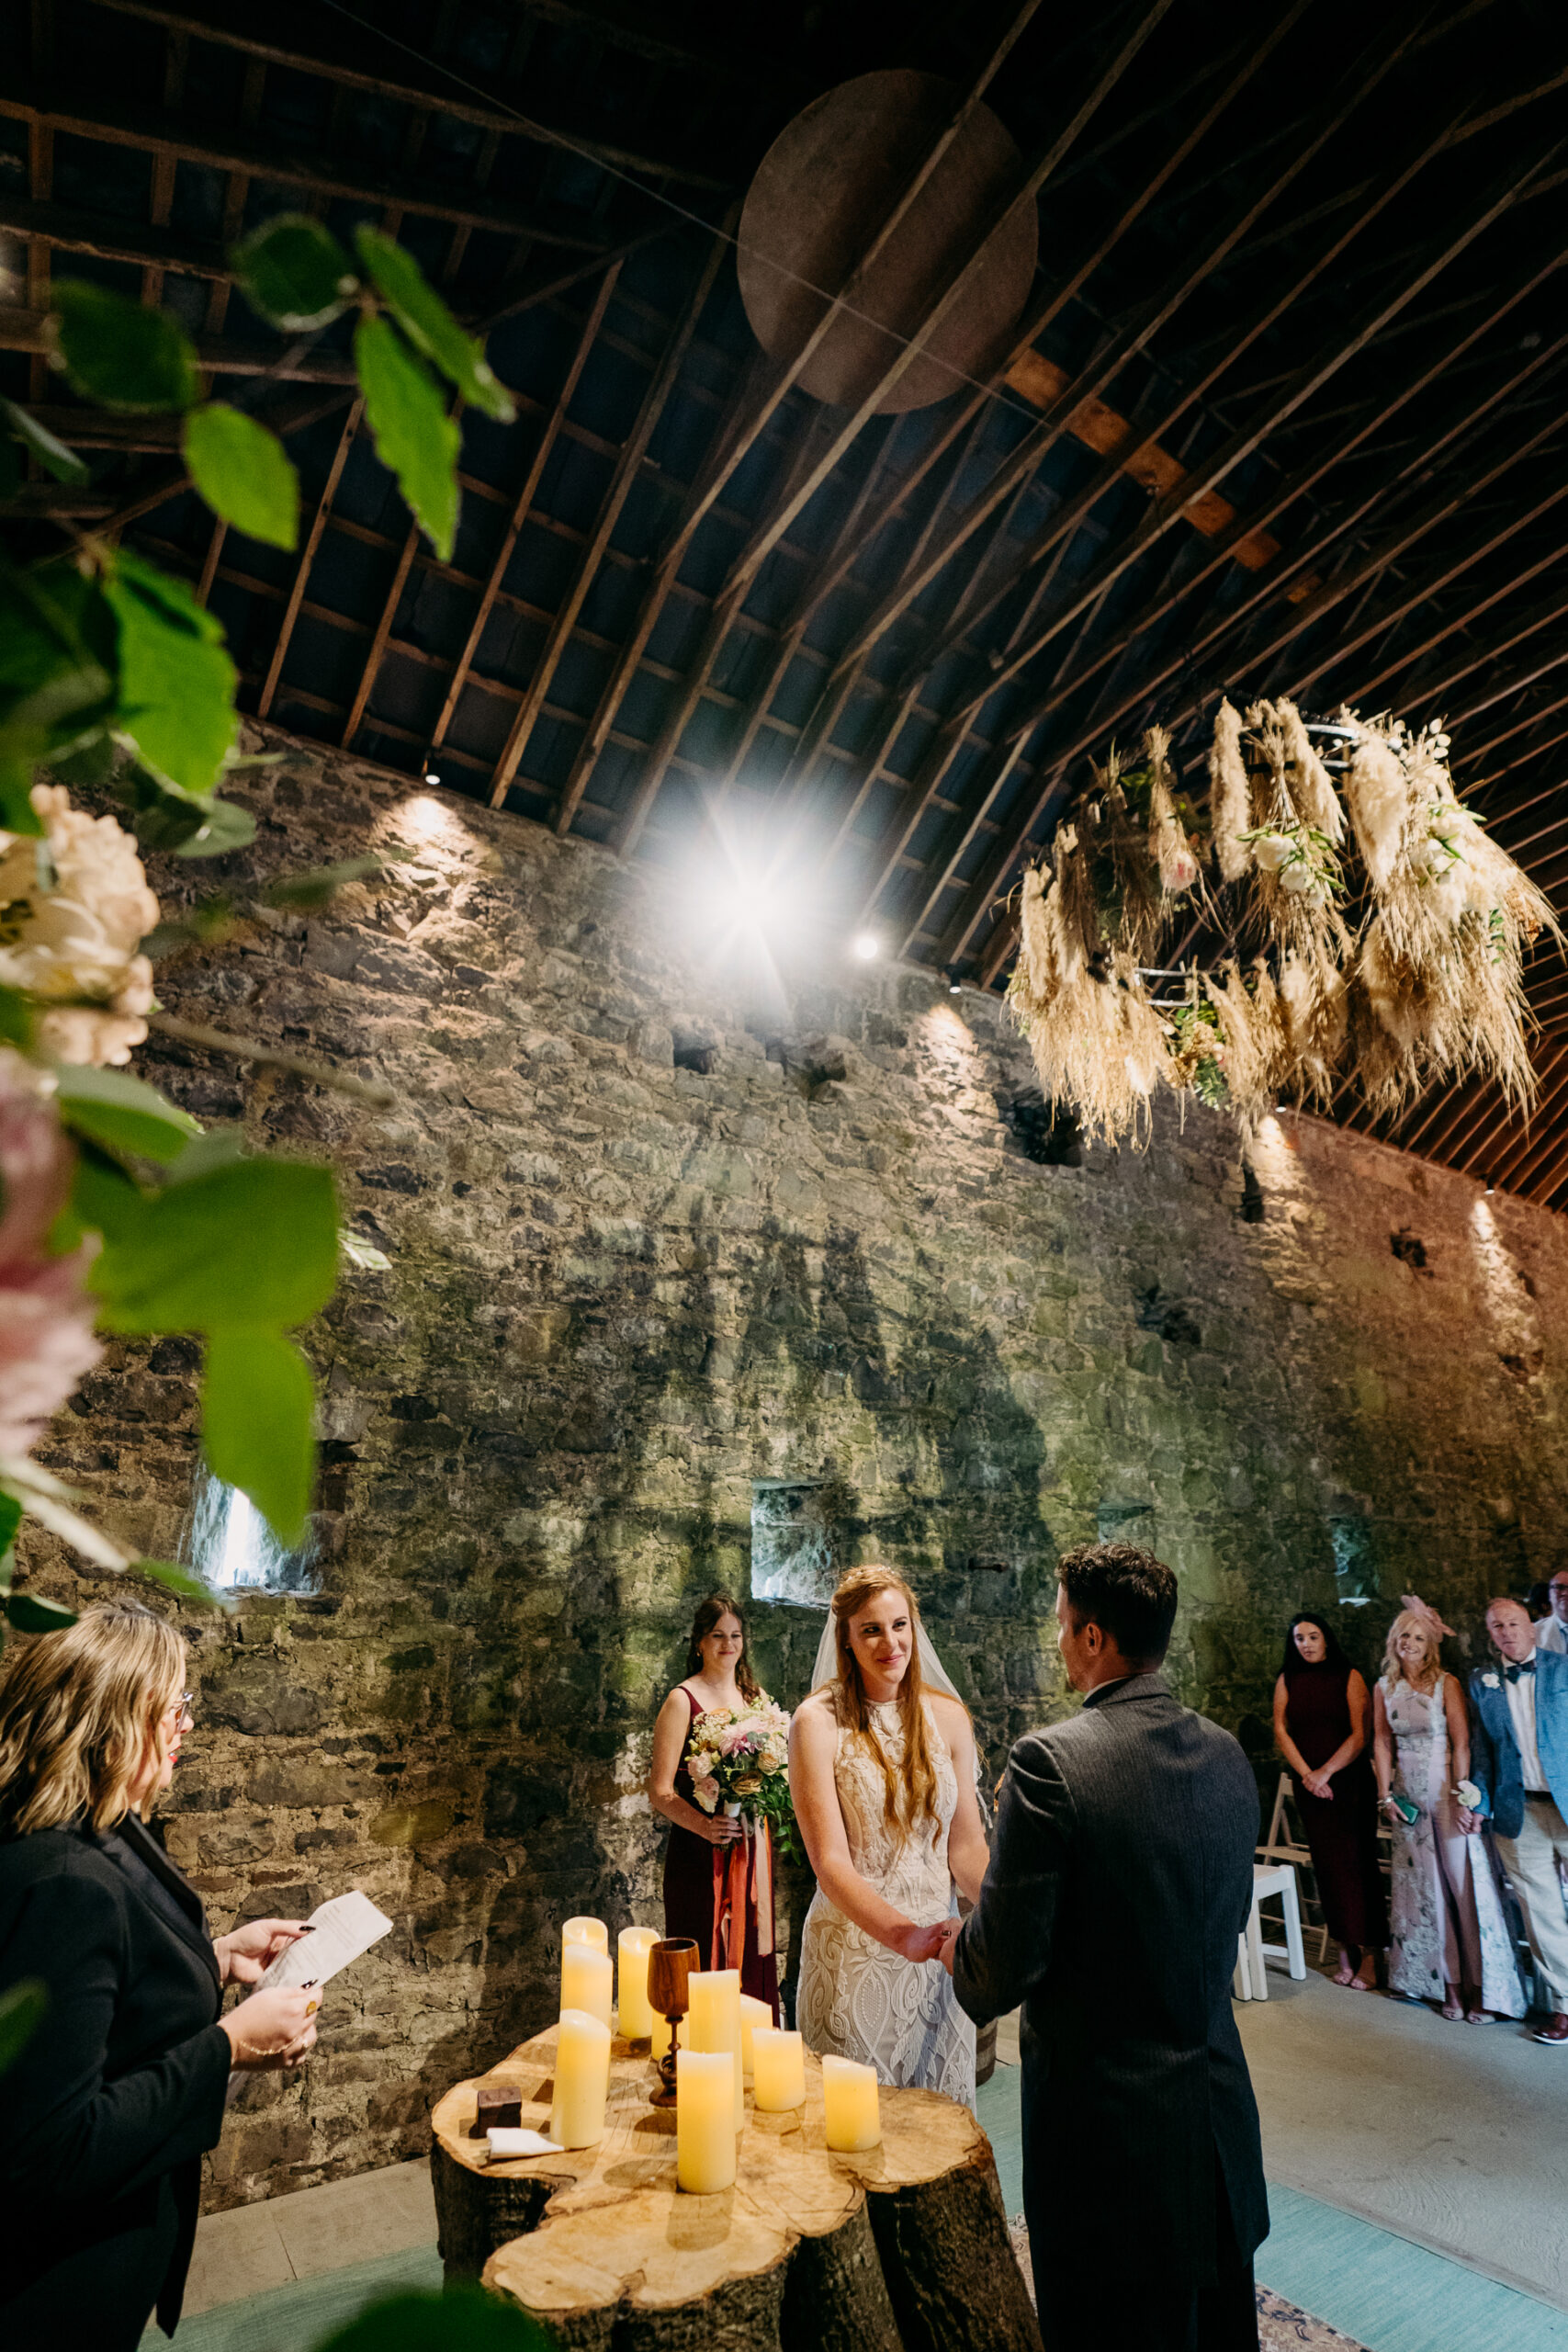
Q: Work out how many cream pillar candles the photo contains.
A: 10